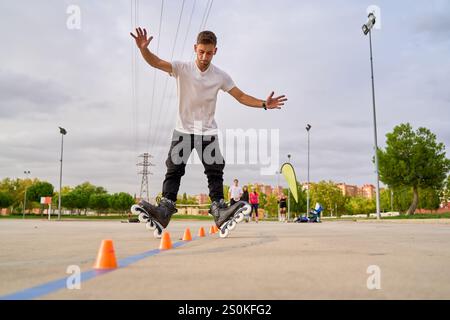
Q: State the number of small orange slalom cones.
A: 6